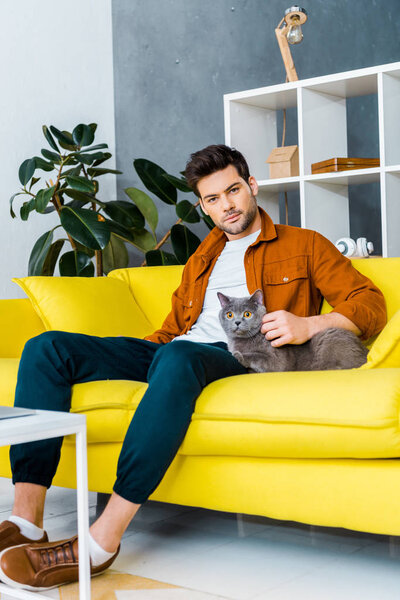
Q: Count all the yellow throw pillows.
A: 2